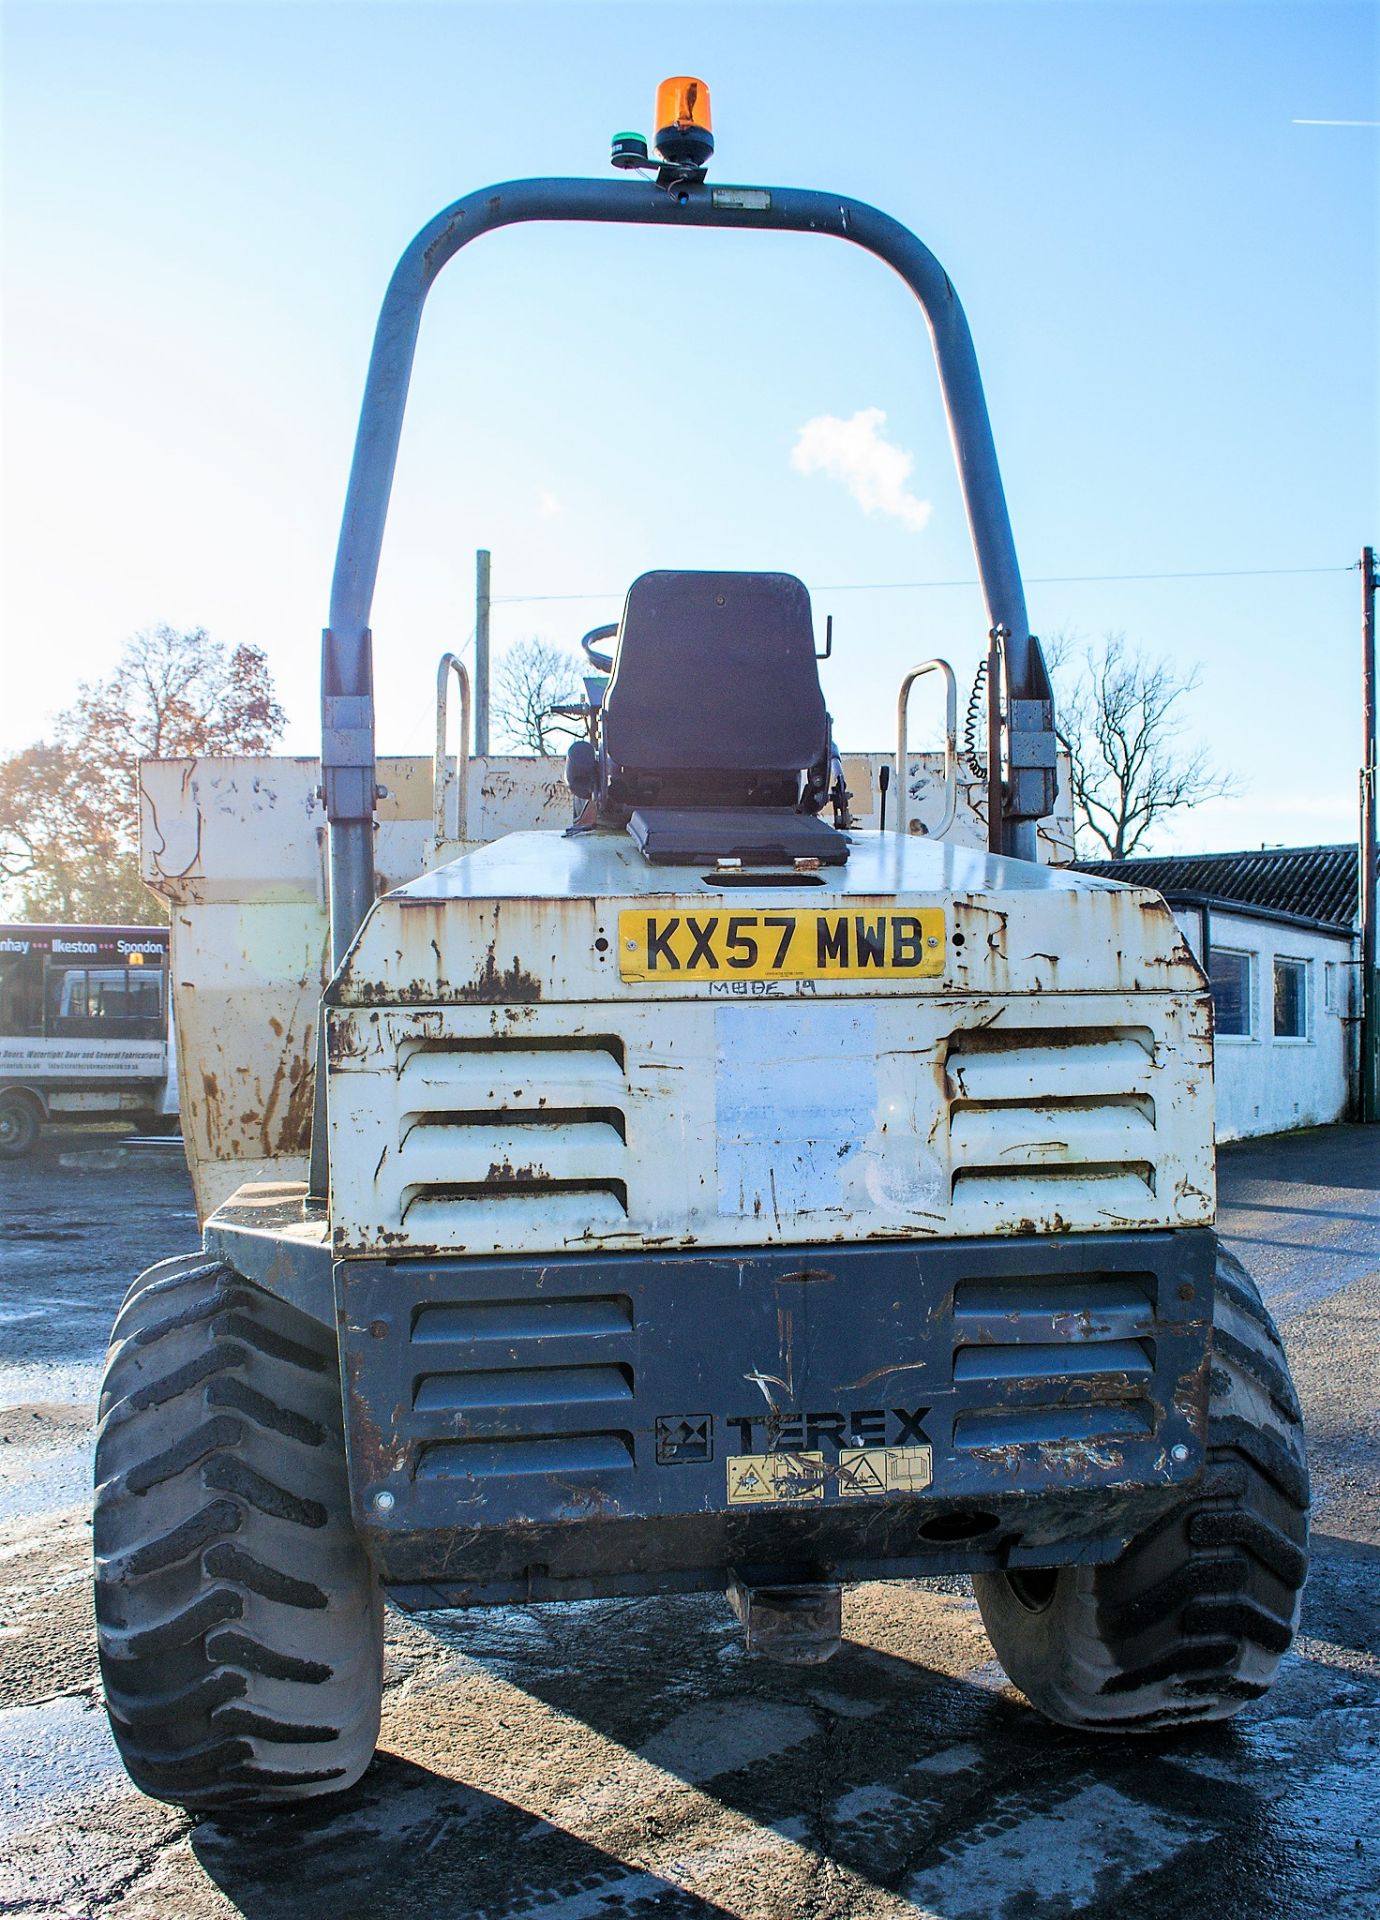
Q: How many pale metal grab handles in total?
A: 2